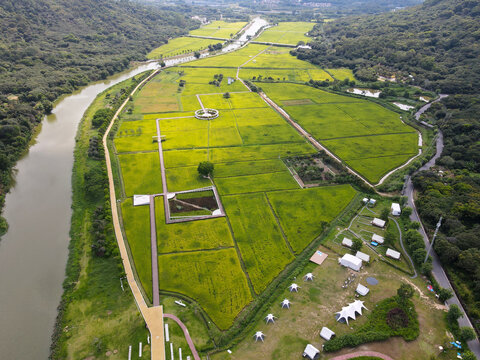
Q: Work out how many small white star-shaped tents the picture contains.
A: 5